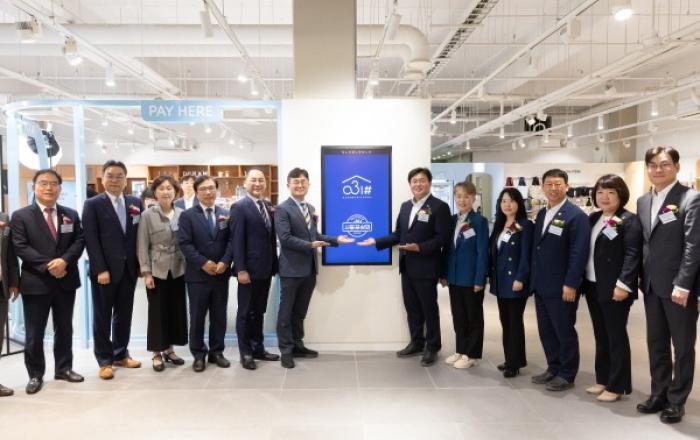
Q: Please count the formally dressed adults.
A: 12